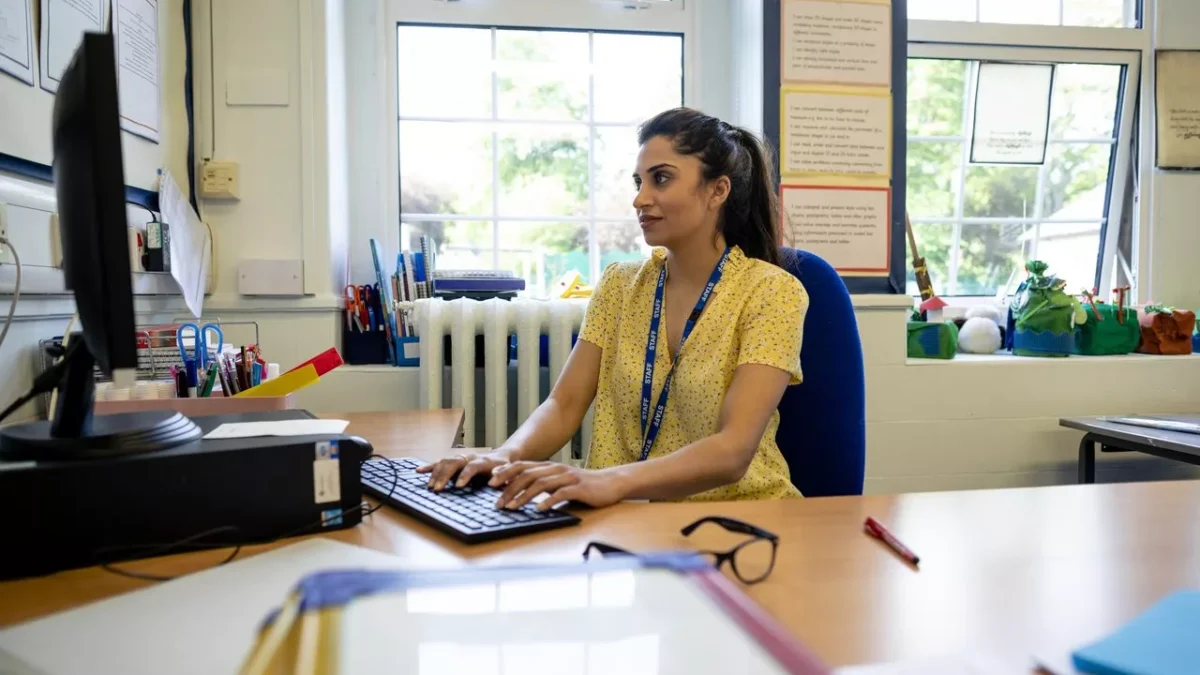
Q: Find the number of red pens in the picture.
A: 1